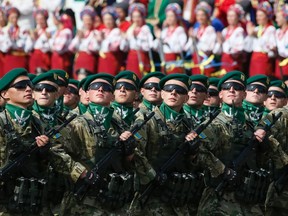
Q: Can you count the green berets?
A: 15